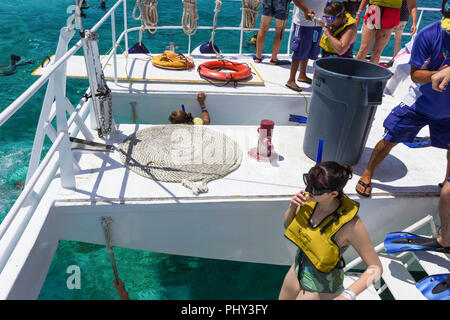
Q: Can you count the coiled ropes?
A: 4